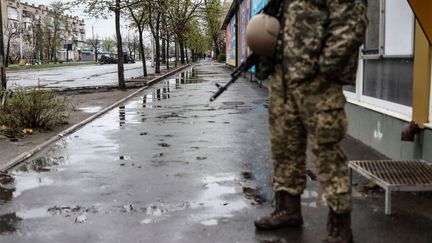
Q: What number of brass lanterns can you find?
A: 0